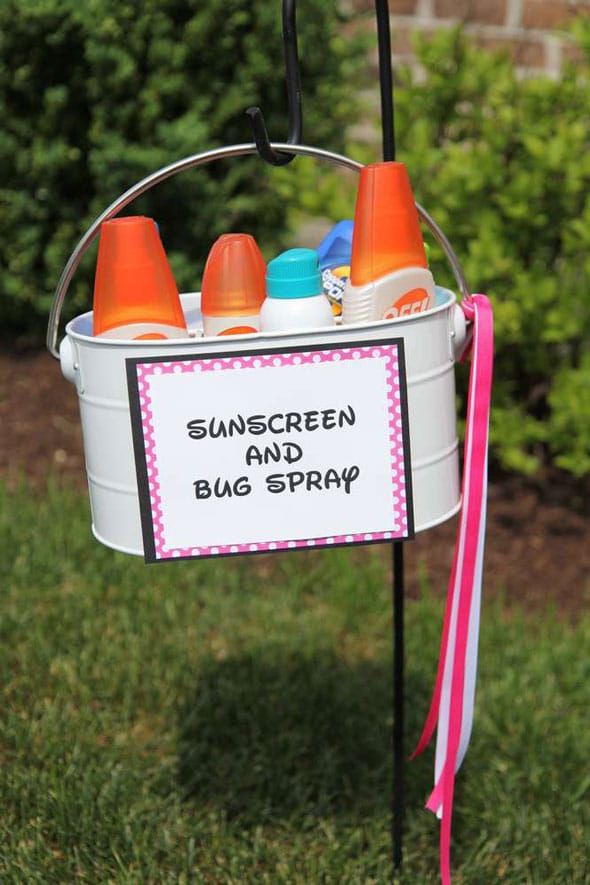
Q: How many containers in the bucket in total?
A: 5